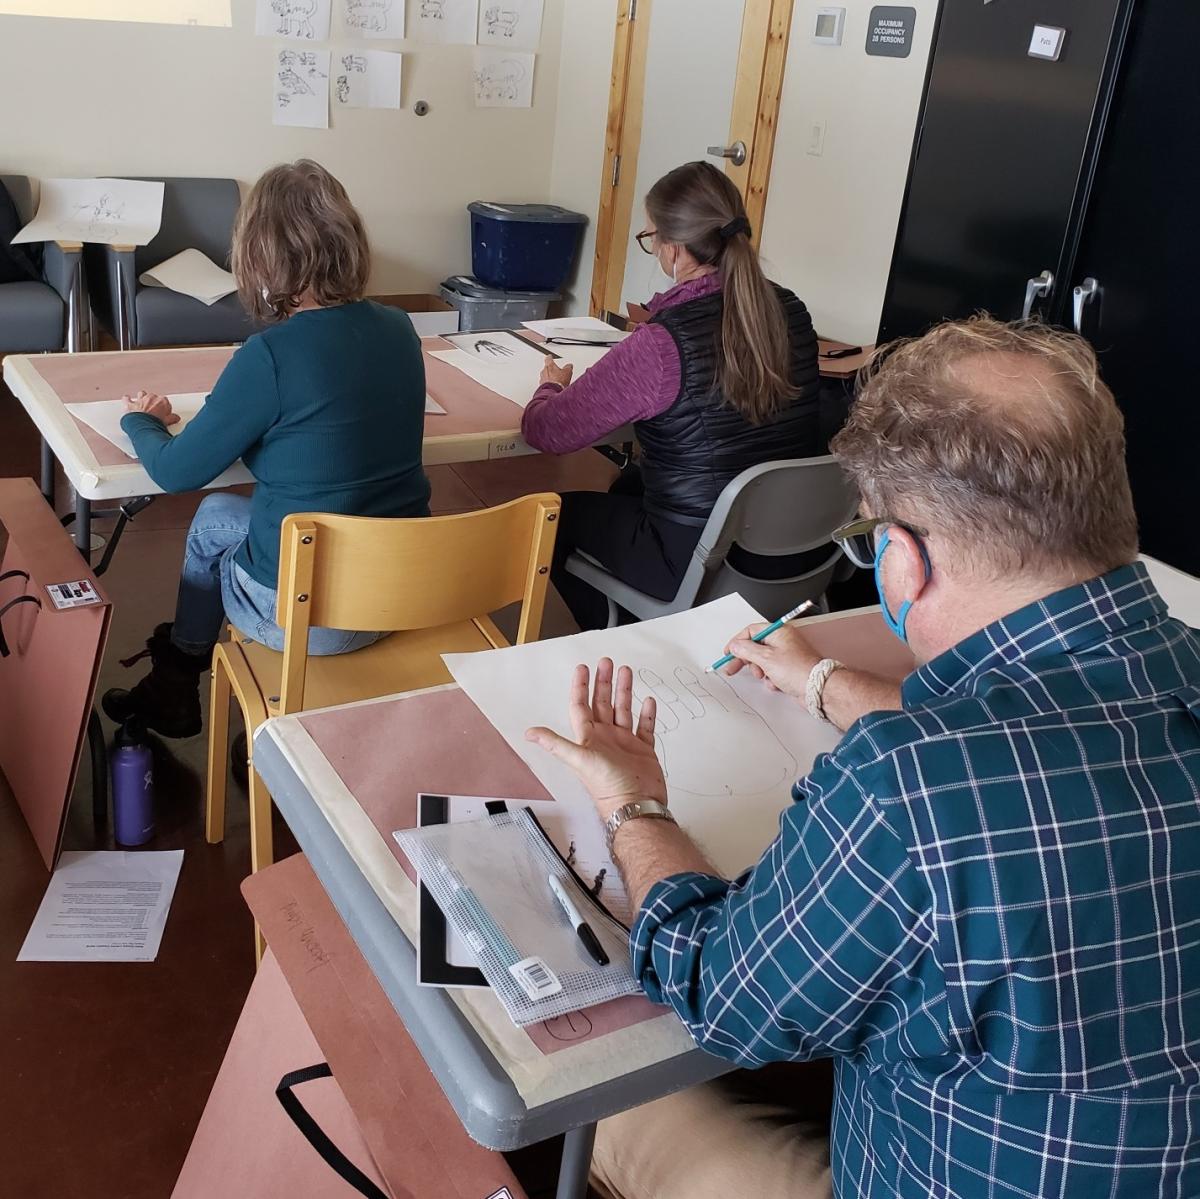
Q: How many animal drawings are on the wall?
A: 7